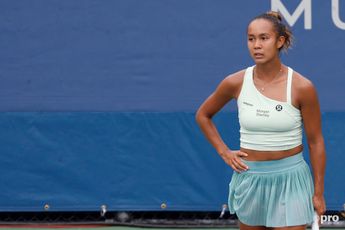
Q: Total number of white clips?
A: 2